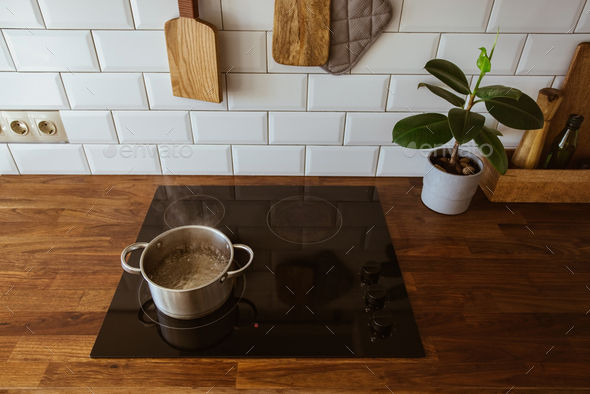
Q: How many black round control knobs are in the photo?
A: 3